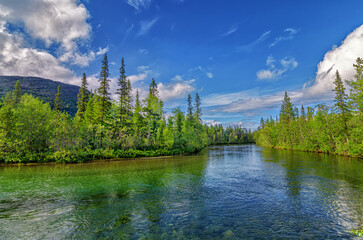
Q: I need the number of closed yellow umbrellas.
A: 0